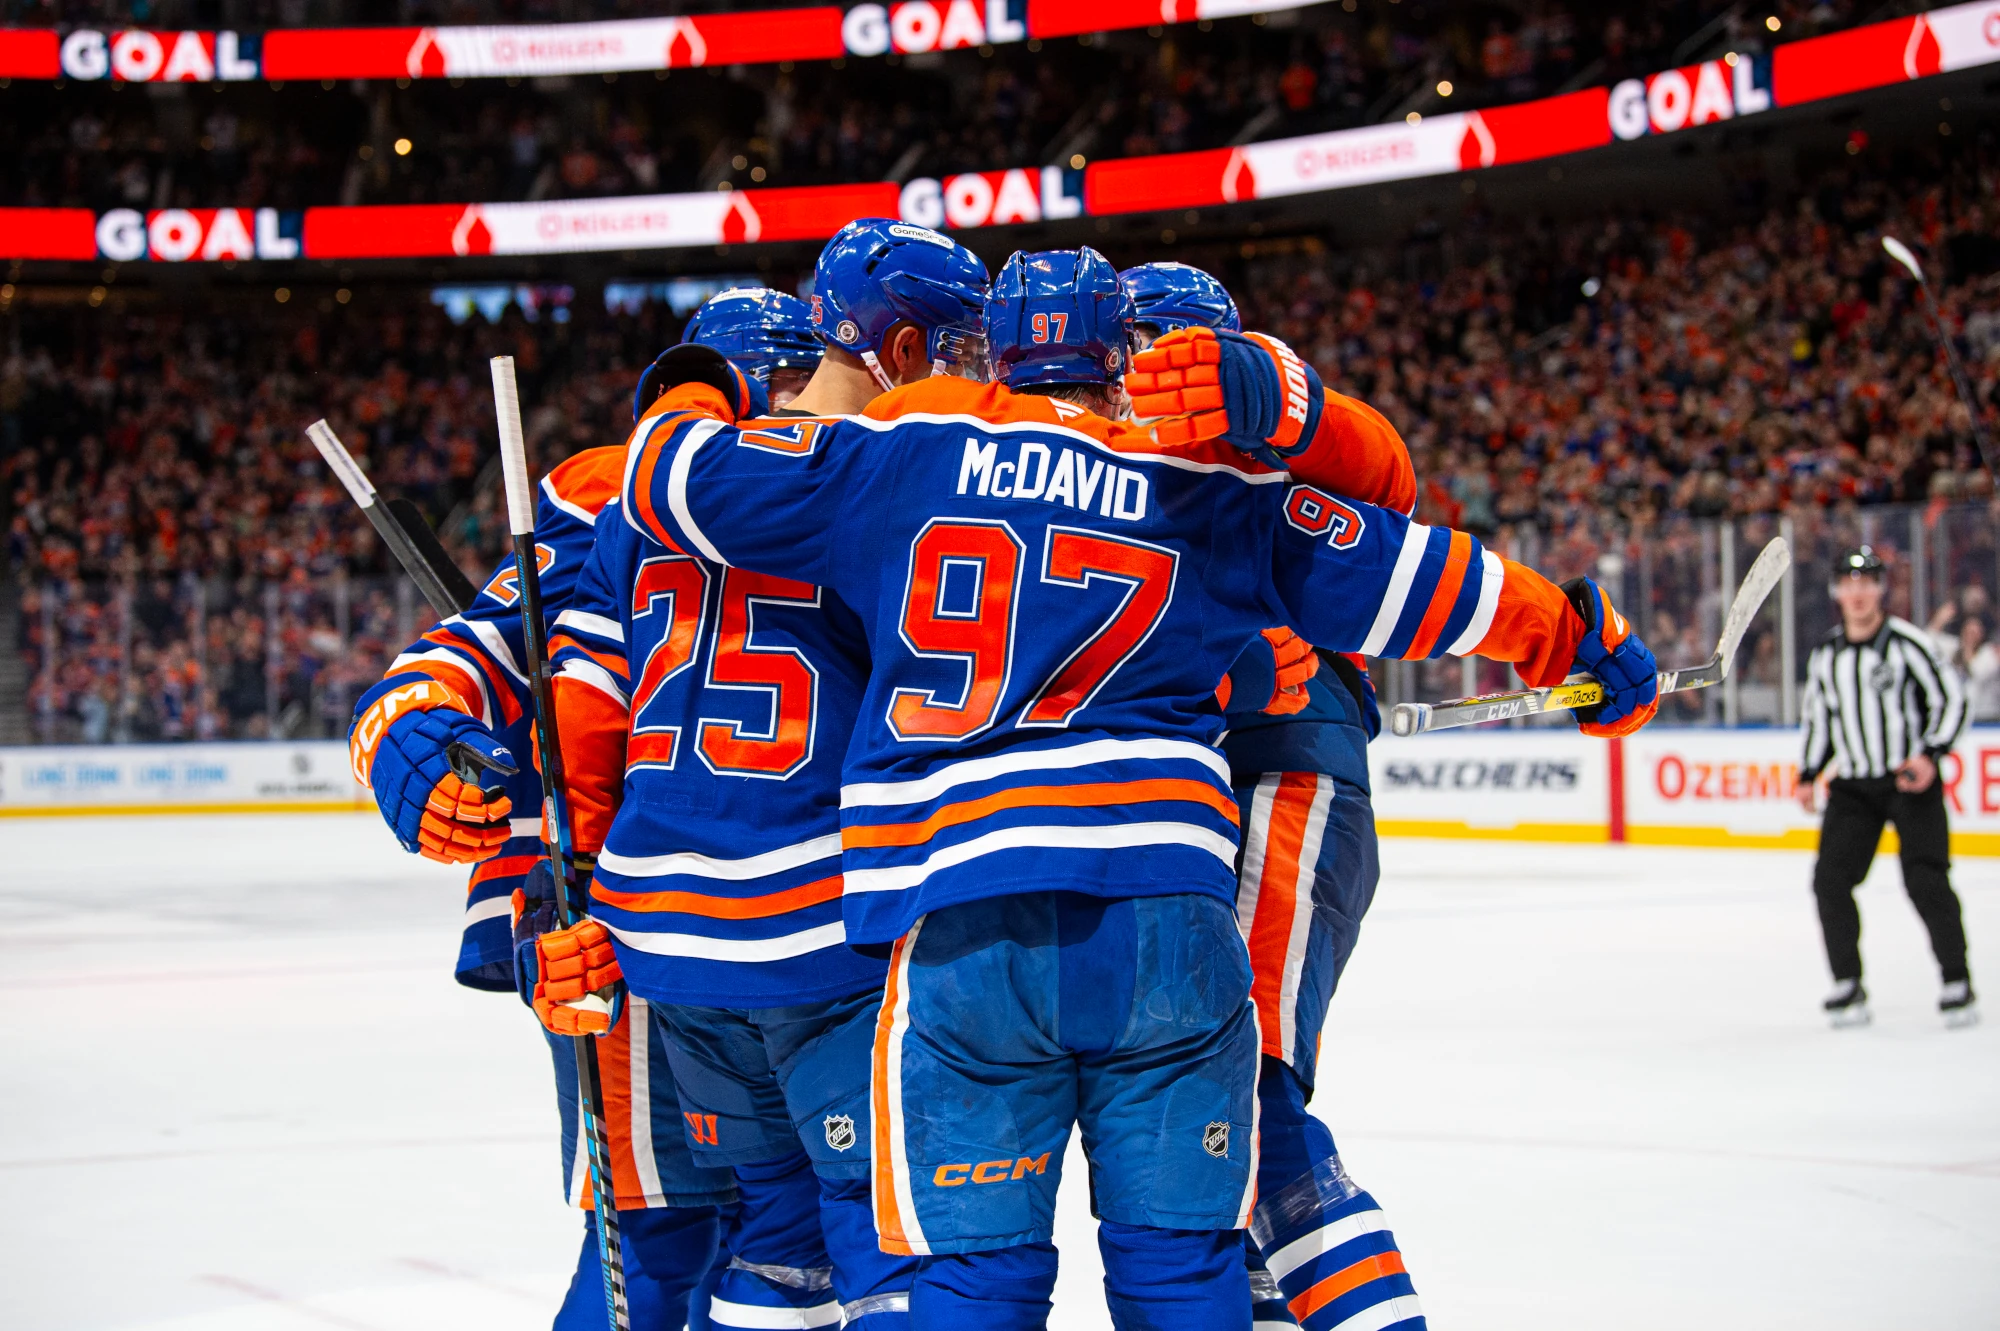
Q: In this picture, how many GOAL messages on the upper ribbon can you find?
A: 2